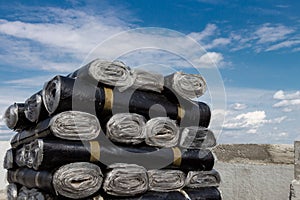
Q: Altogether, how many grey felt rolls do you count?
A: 11